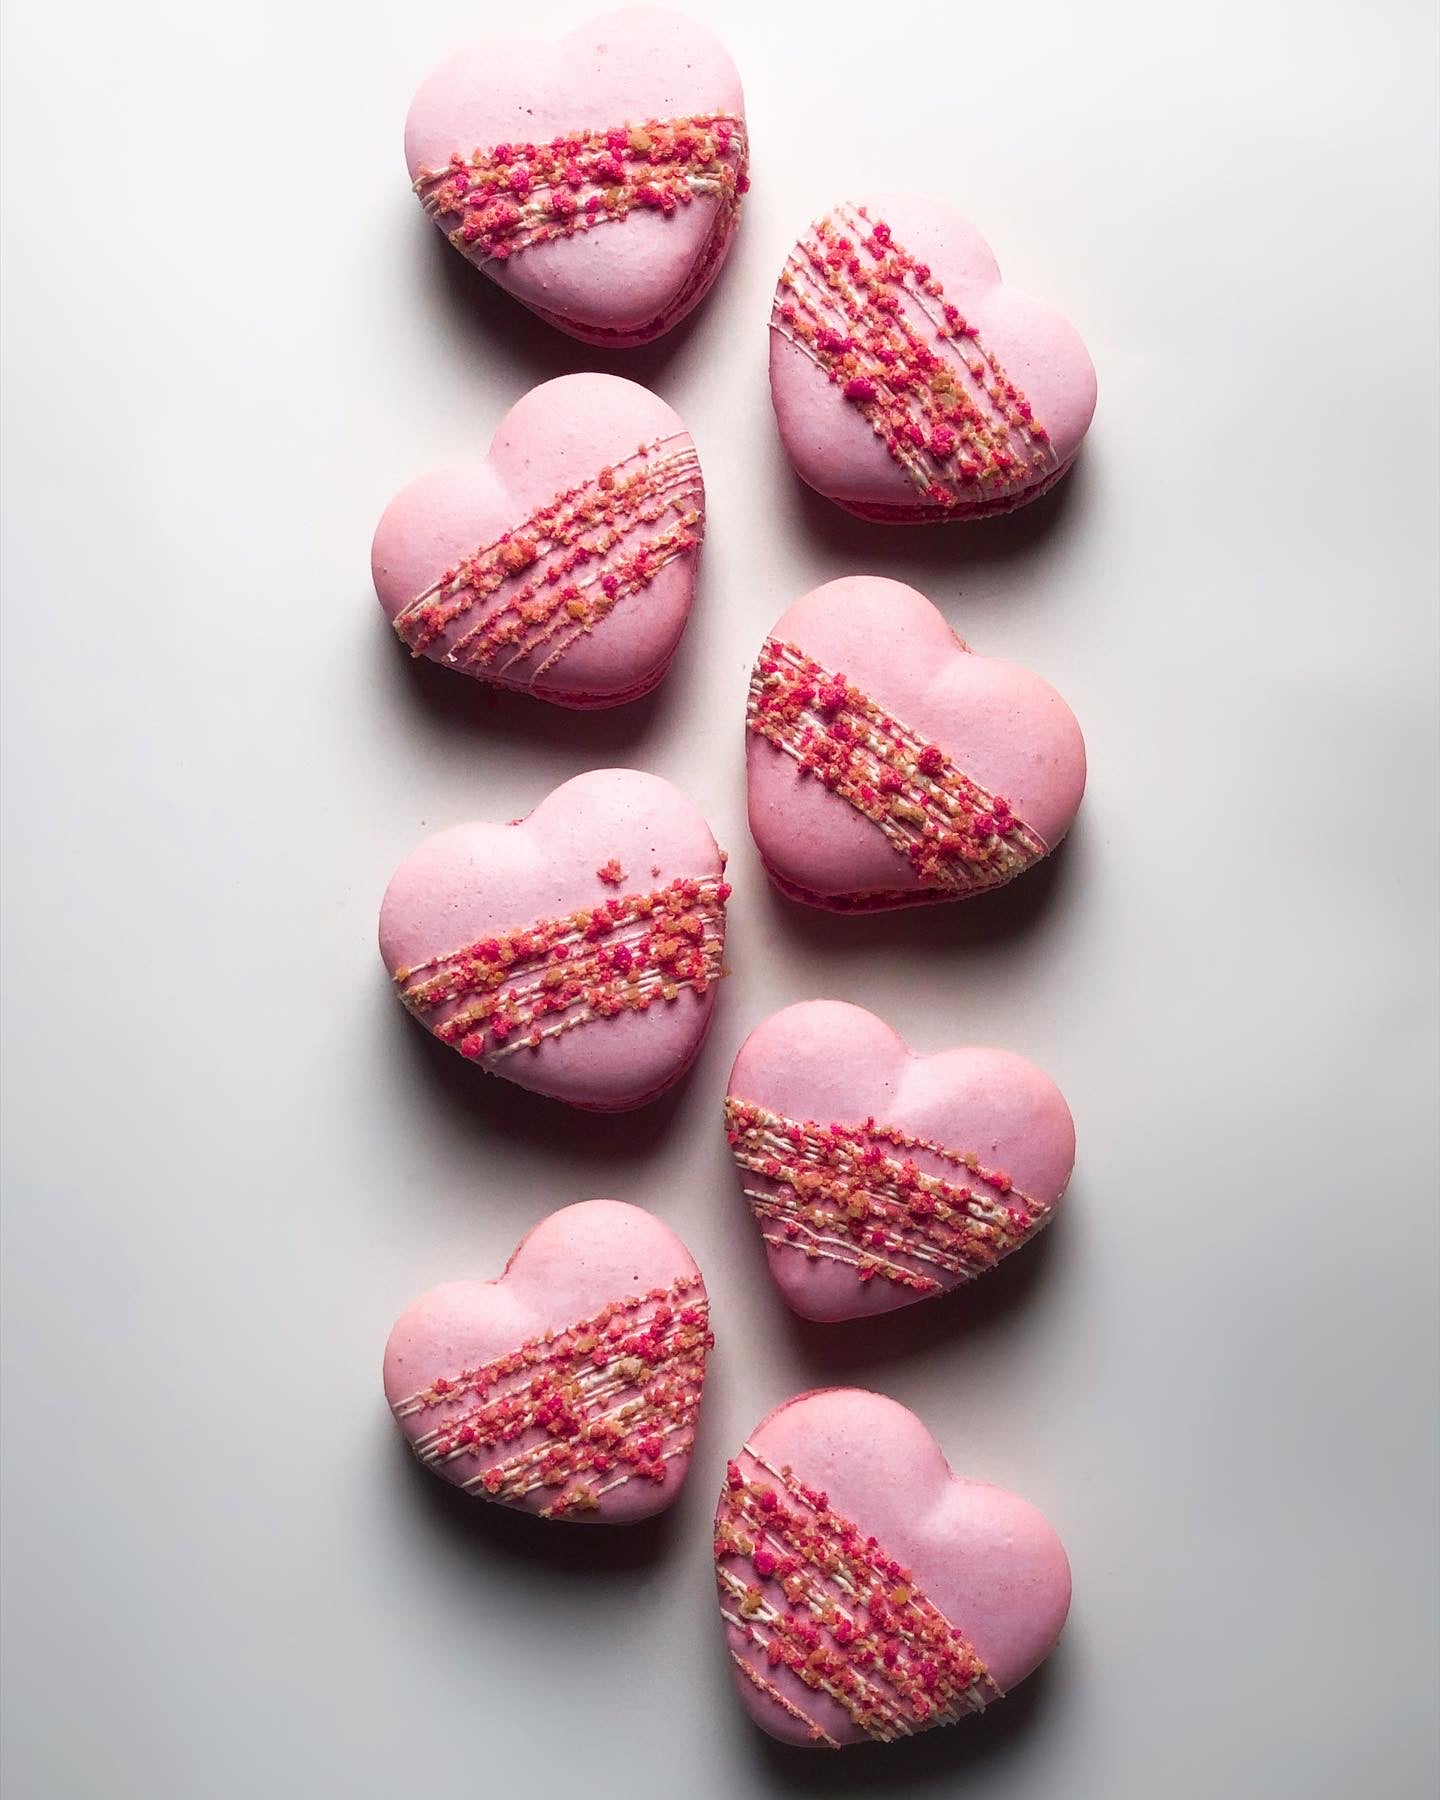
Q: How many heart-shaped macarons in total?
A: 8